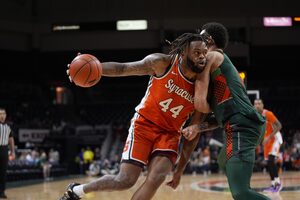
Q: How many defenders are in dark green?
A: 1